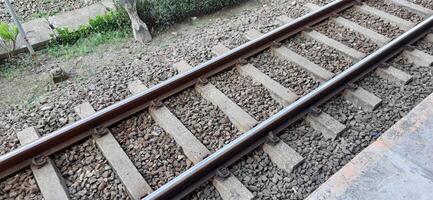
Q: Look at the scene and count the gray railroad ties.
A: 10